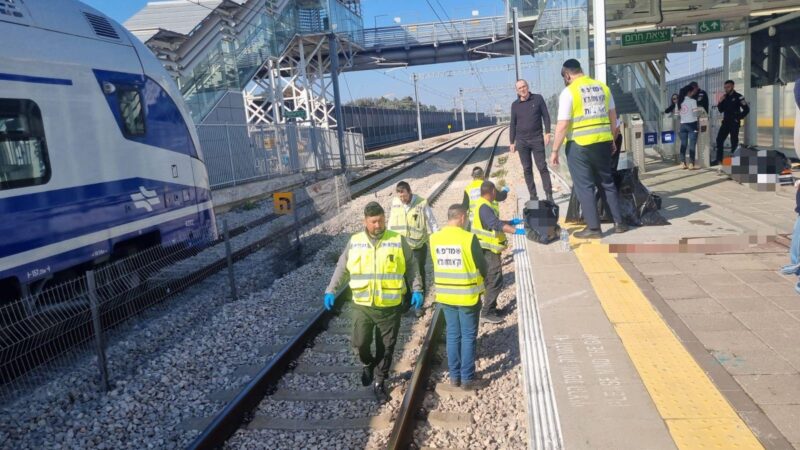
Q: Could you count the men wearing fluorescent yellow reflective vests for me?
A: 6